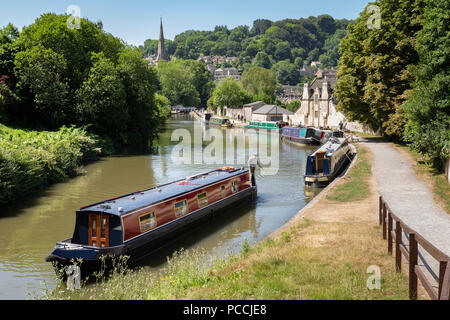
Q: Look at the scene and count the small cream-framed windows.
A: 5